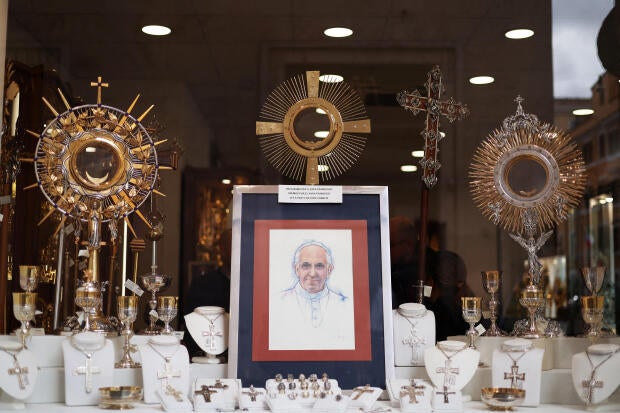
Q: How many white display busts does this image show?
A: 8